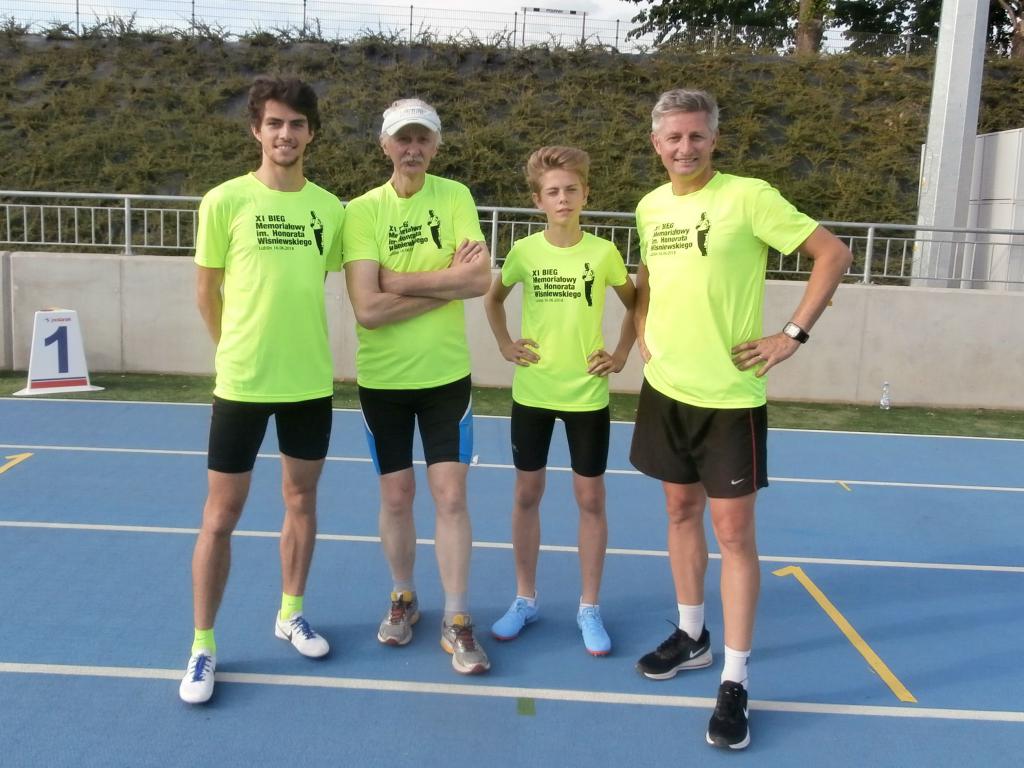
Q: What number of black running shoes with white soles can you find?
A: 2